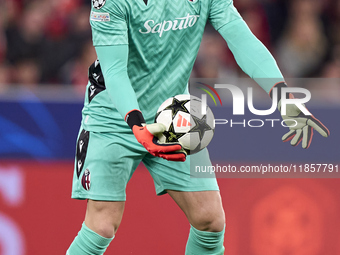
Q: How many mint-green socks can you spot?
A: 2